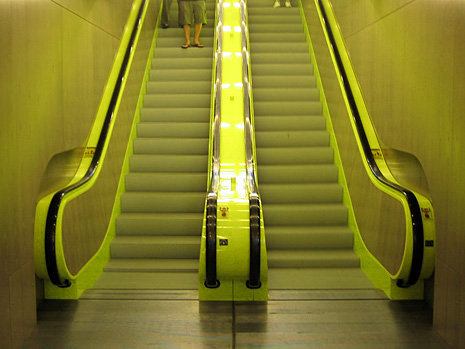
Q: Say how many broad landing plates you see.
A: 2